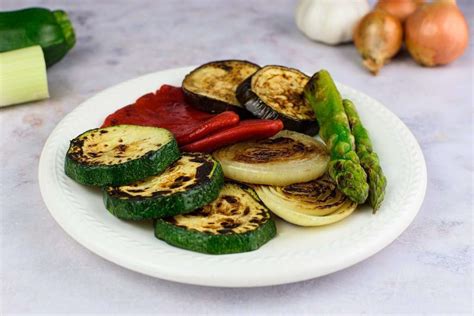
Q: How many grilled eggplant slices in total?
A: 2